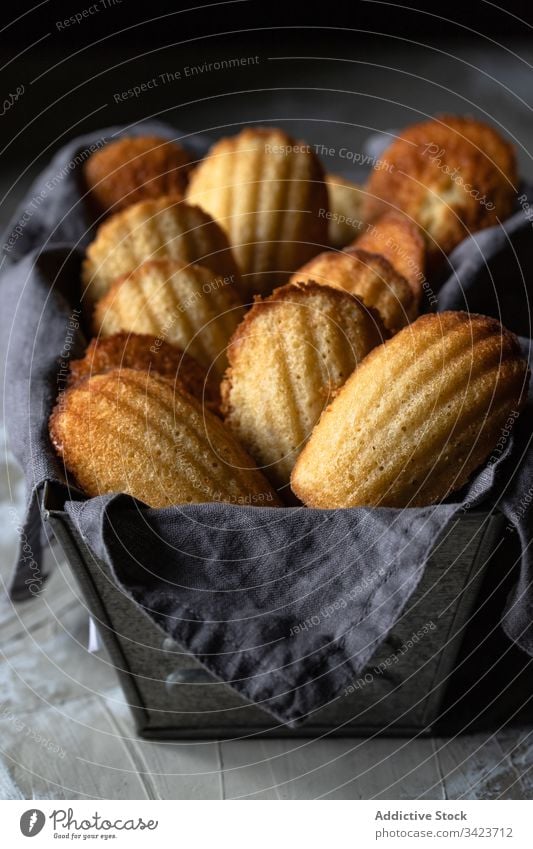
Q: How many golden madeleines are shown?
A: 12